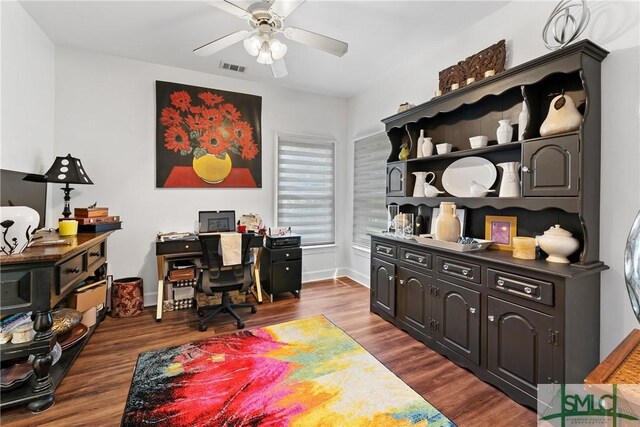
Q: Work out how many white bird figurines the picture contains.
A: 2